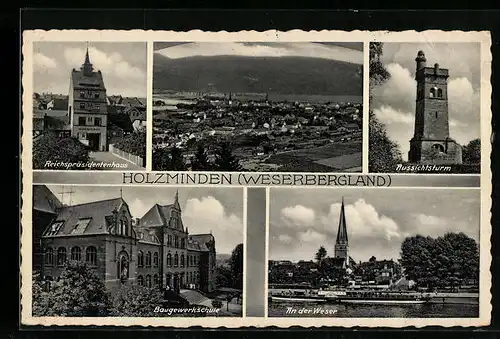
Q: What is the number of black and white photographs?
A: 5